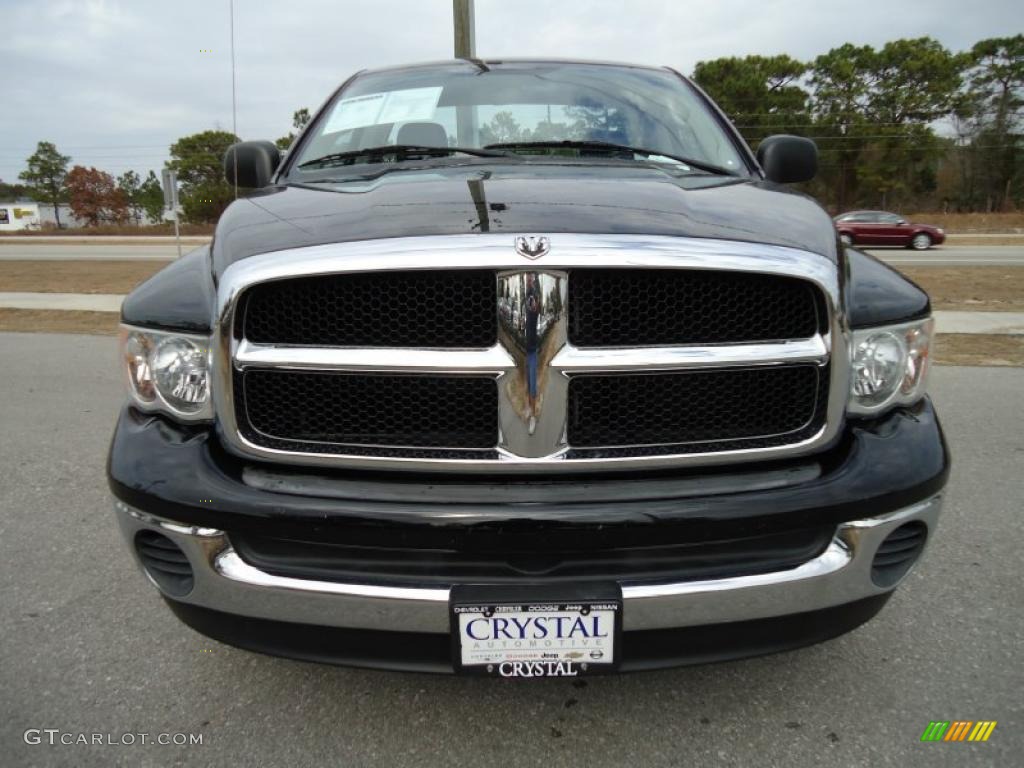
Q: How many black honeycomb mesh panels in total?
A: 4